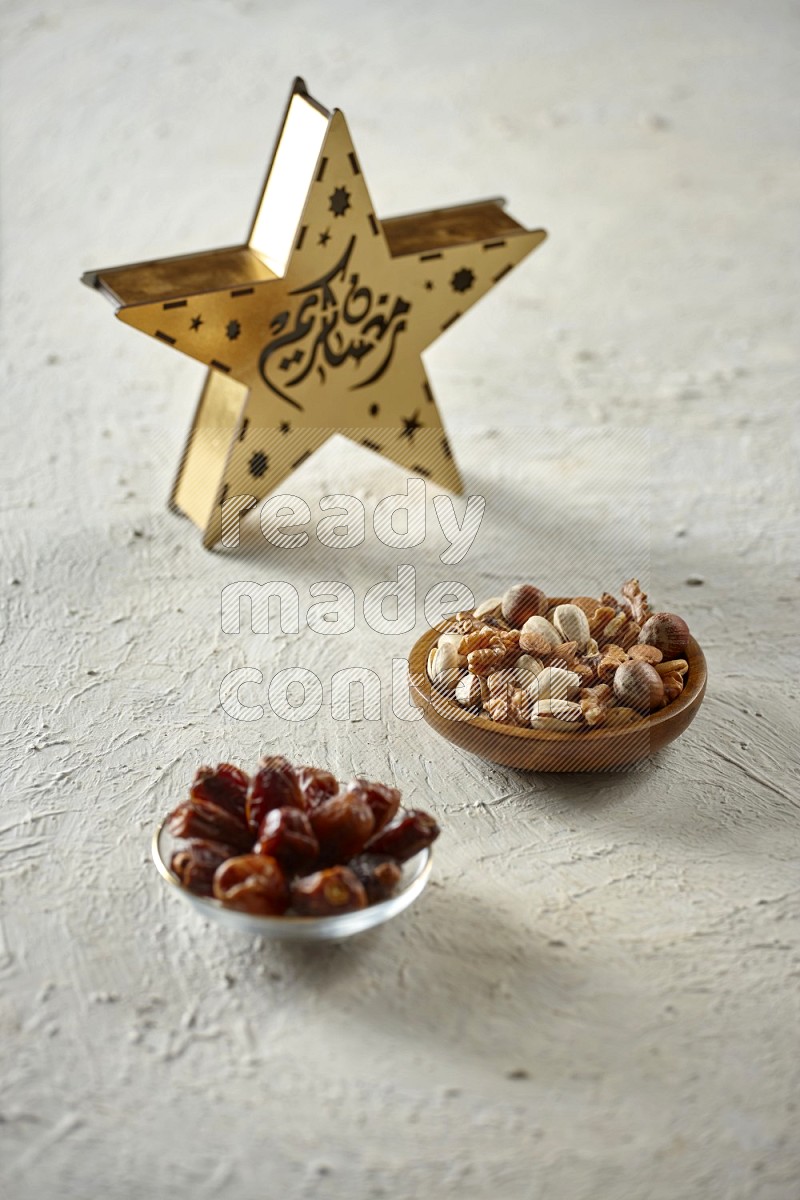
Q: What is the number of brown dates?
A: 12